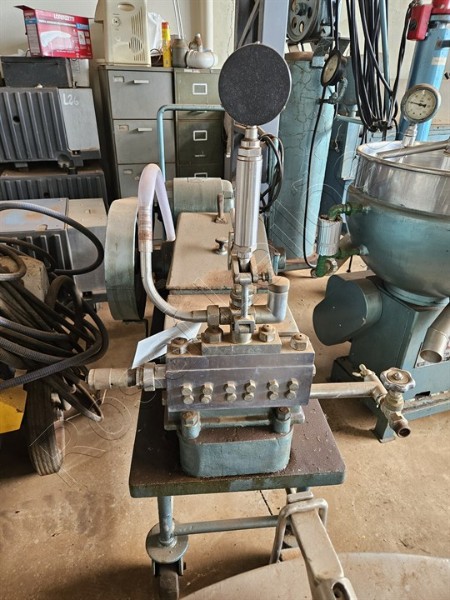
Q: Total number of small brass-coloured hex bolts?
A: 12